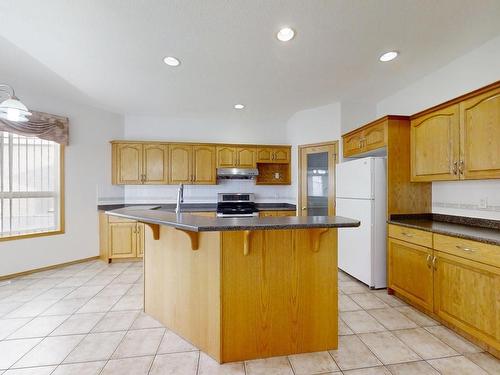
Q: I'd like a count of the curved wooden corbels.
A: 4